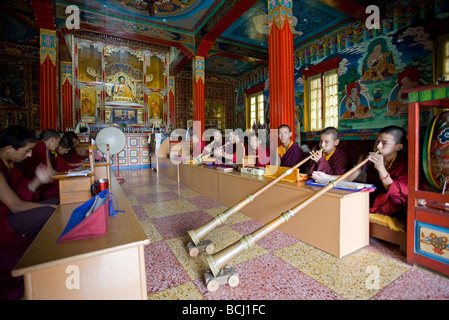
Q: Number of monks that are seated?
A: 11